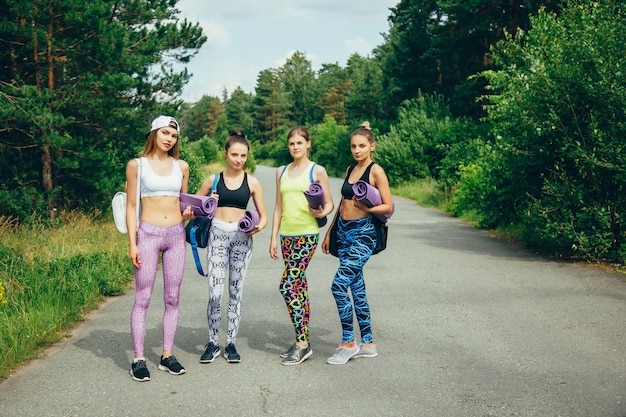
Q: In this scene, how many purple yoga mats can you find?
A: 4